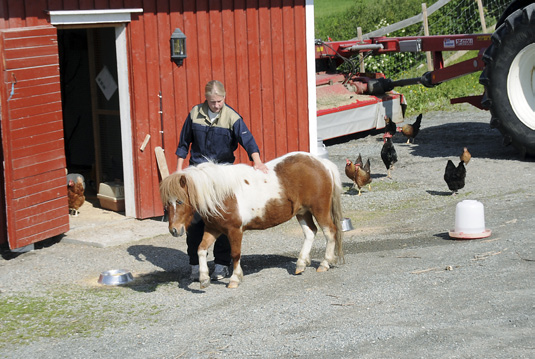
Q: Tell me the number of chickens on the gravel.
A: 7